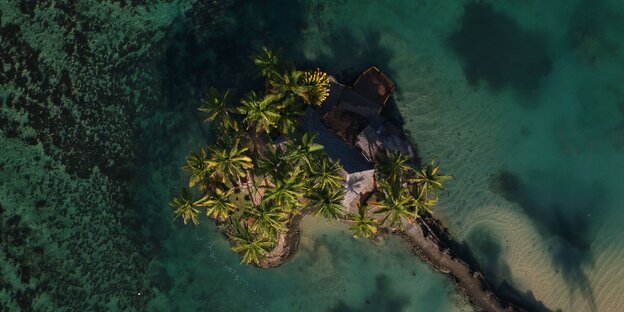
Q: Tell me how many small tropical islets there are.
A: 1